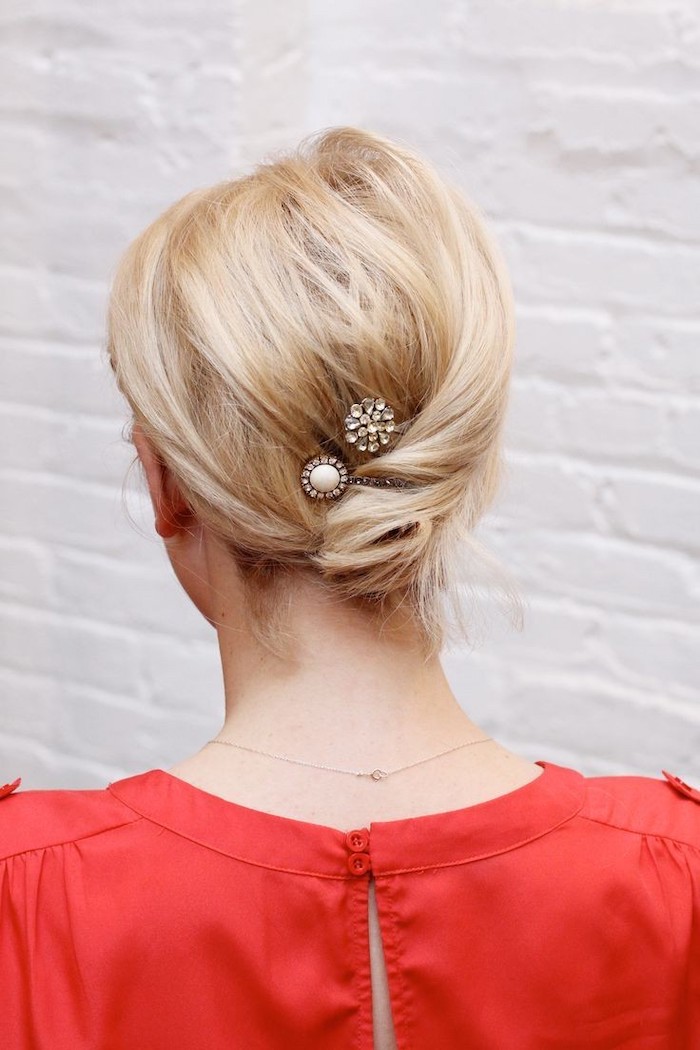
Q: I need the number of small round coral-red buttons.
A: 2